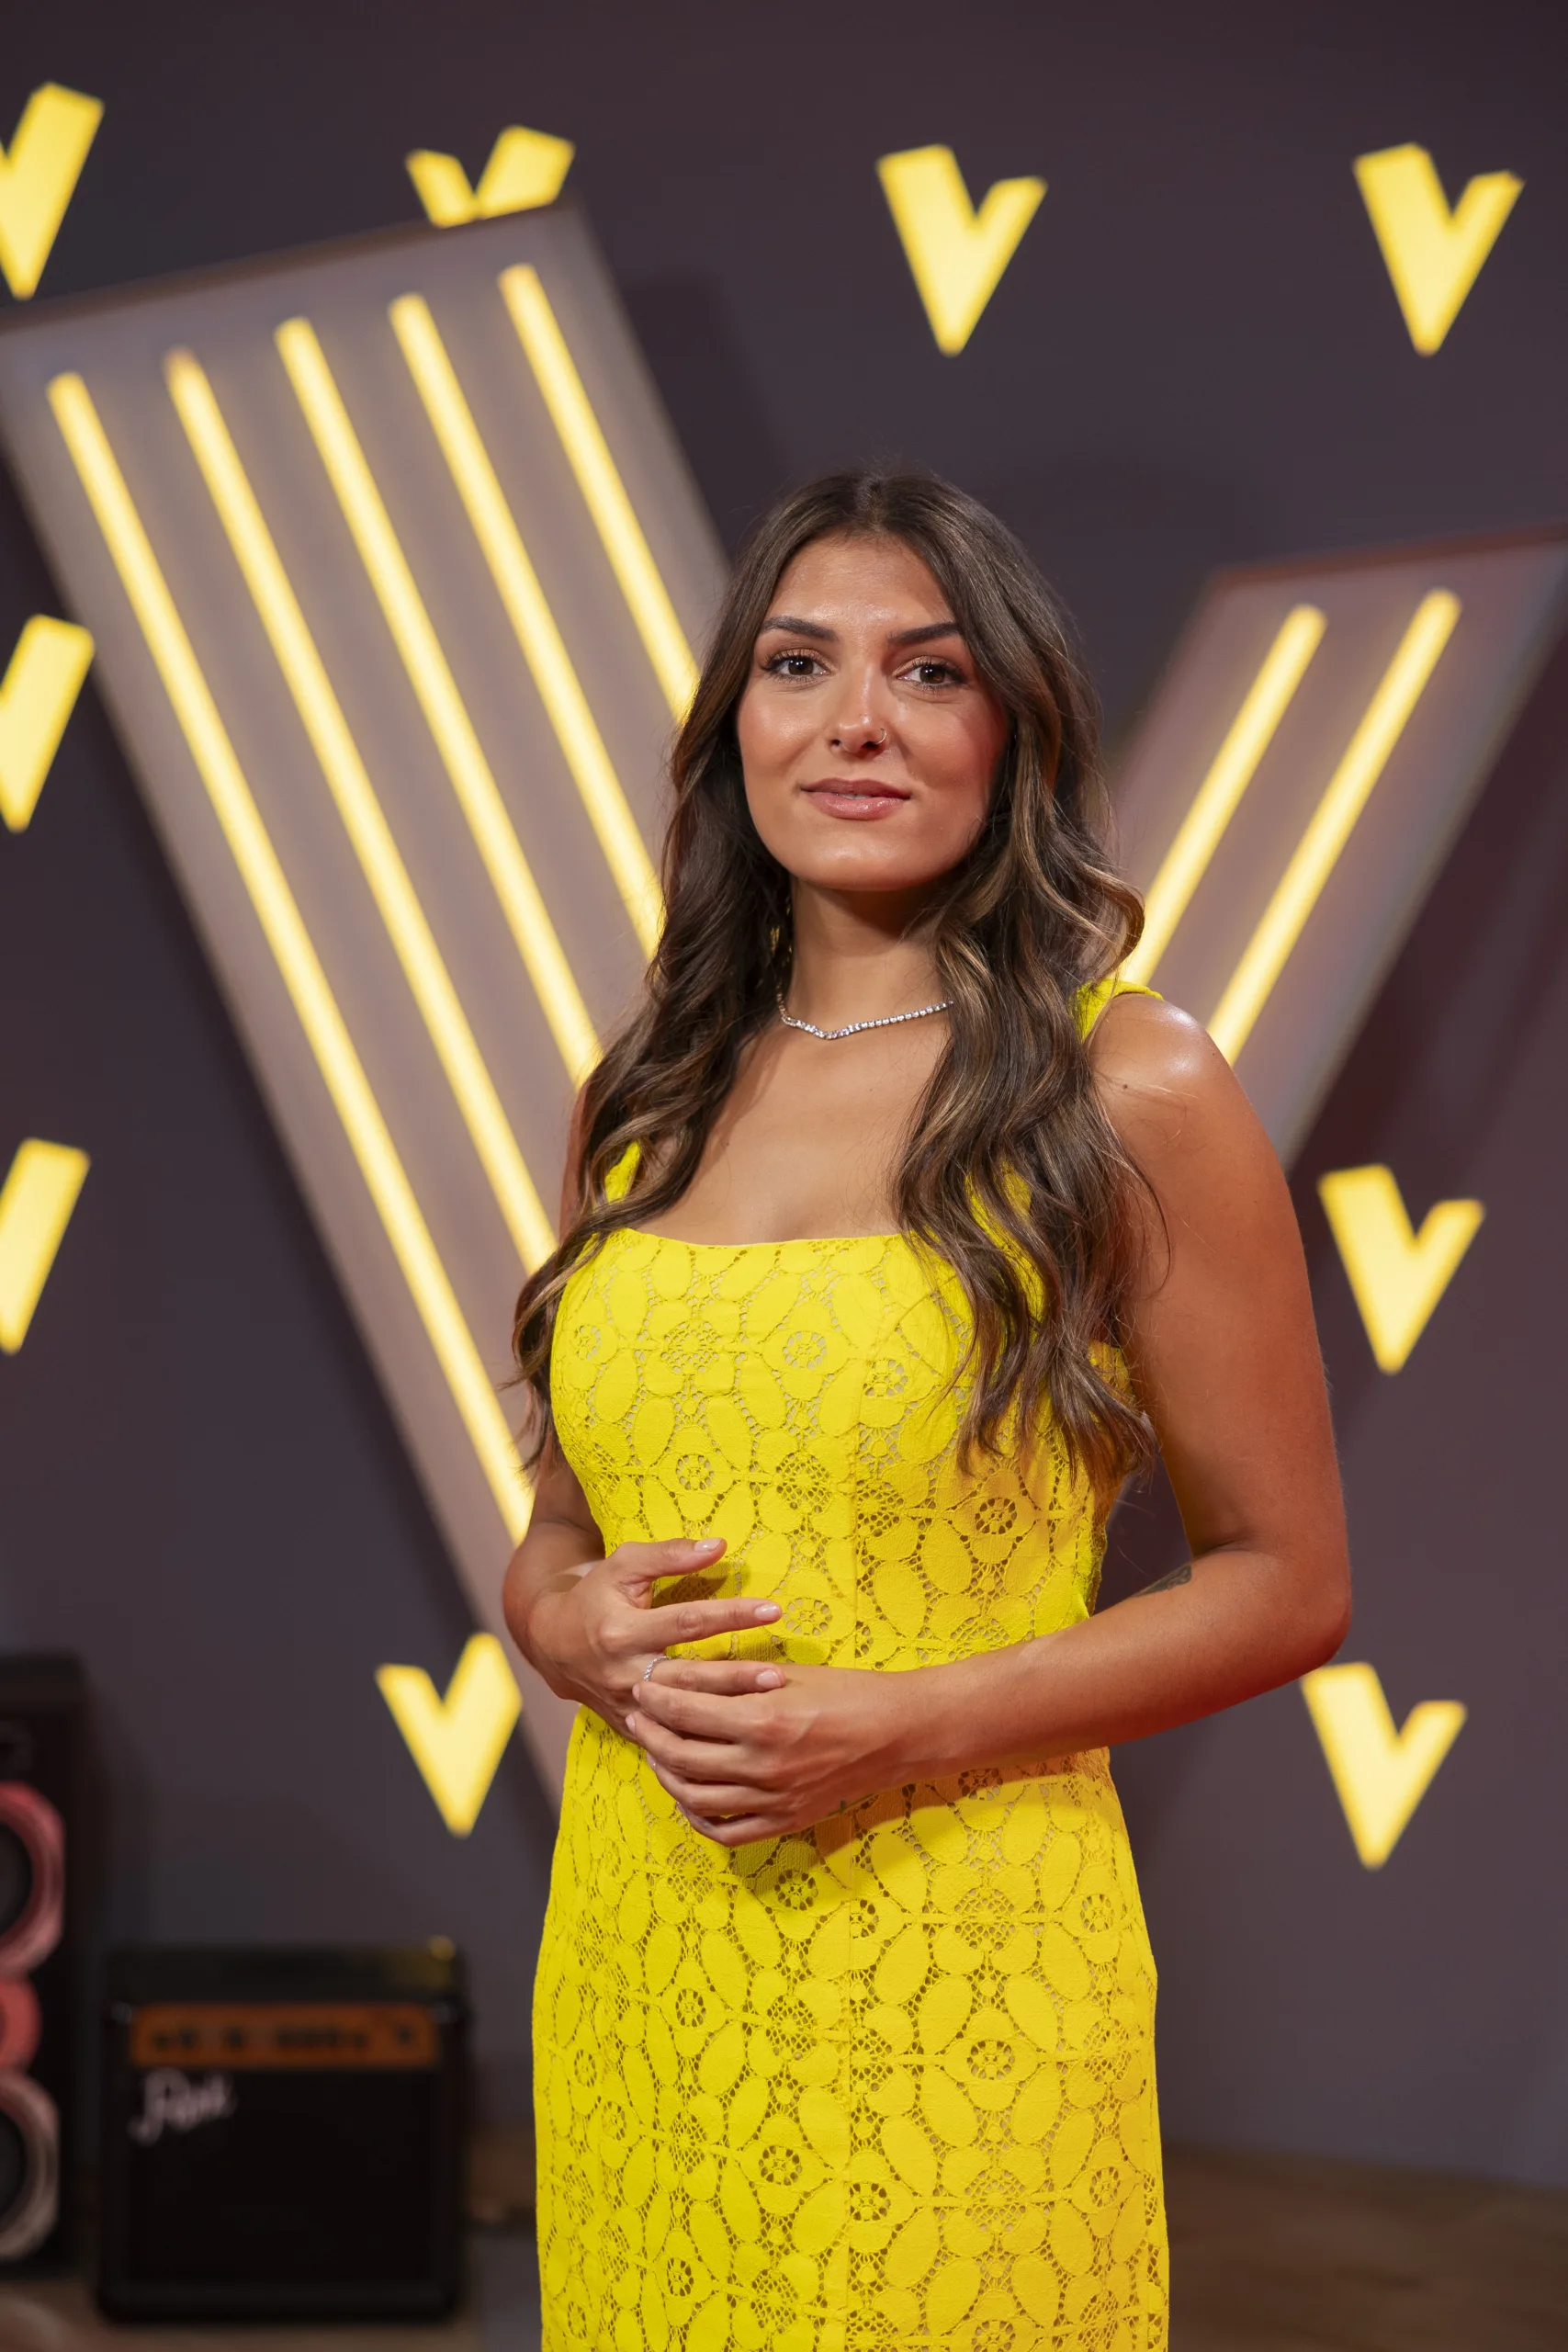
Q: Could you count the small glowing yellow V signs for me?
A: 9